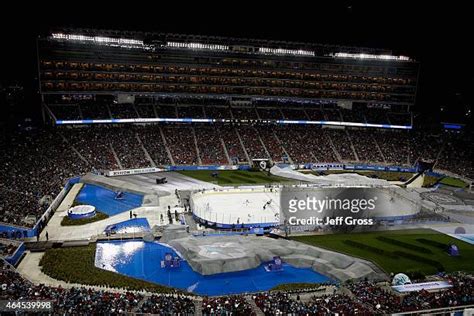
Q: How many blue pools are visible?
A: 3